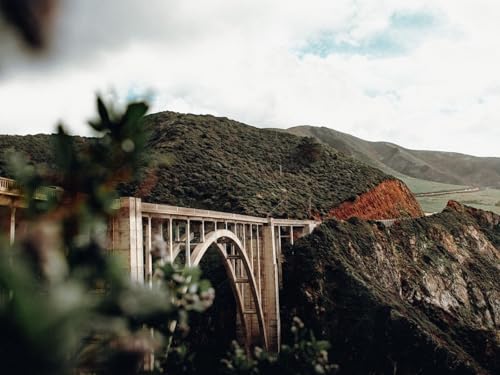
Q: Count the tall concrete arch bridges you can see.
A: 1